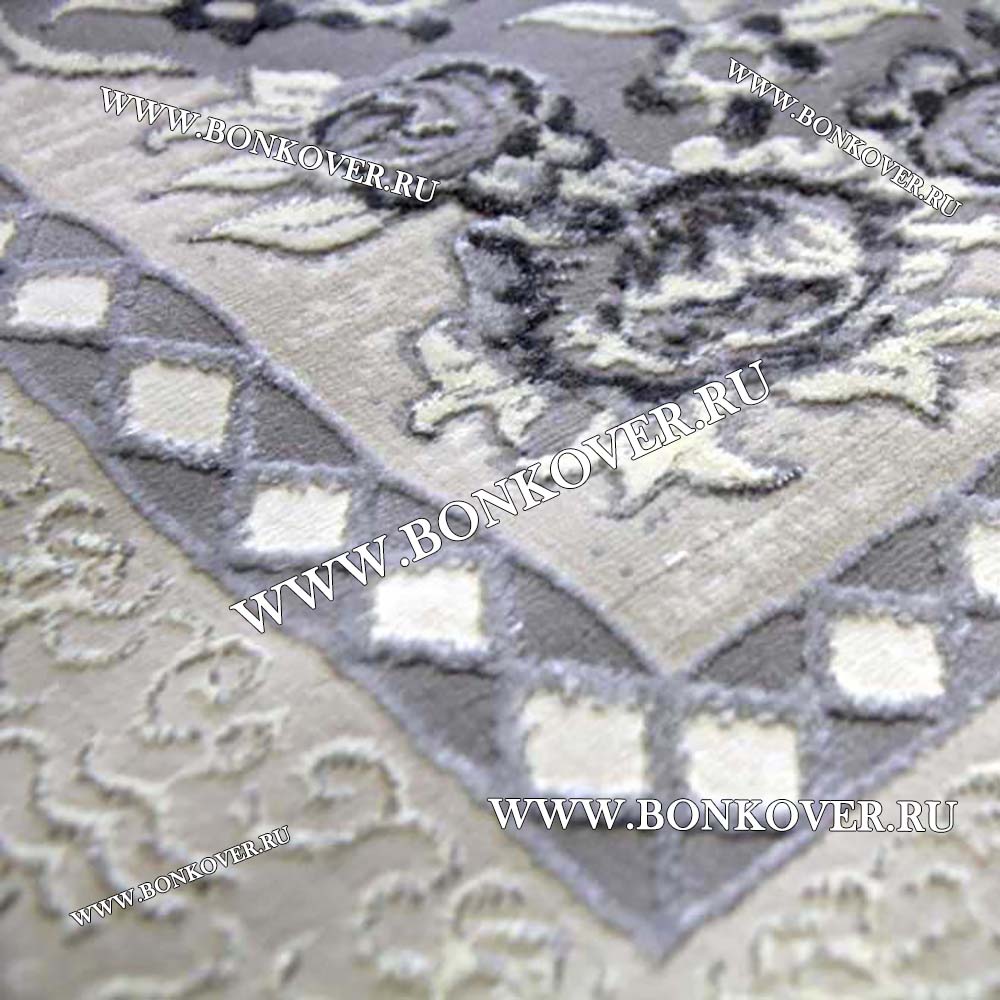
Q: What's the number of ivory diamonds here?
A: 9